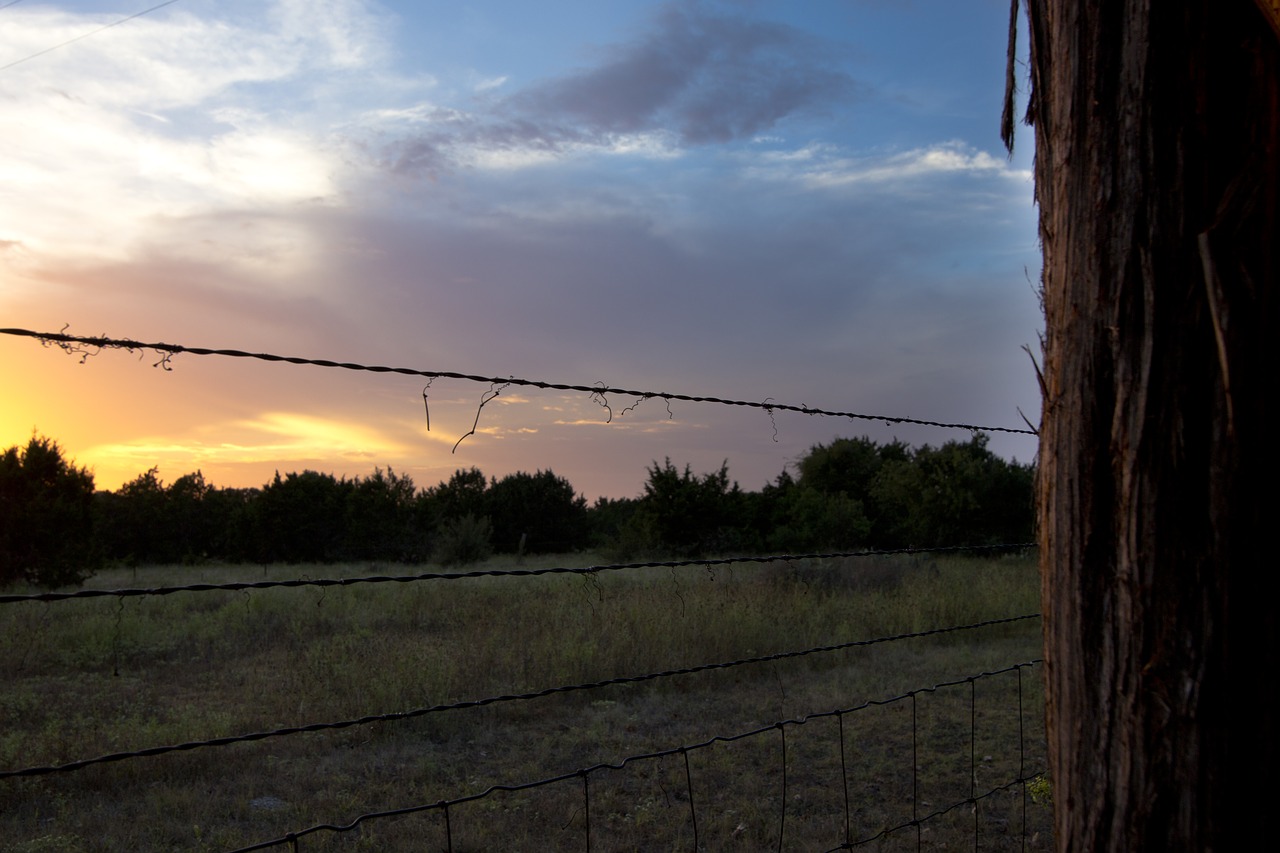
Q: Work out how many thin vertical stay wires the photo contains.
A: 9